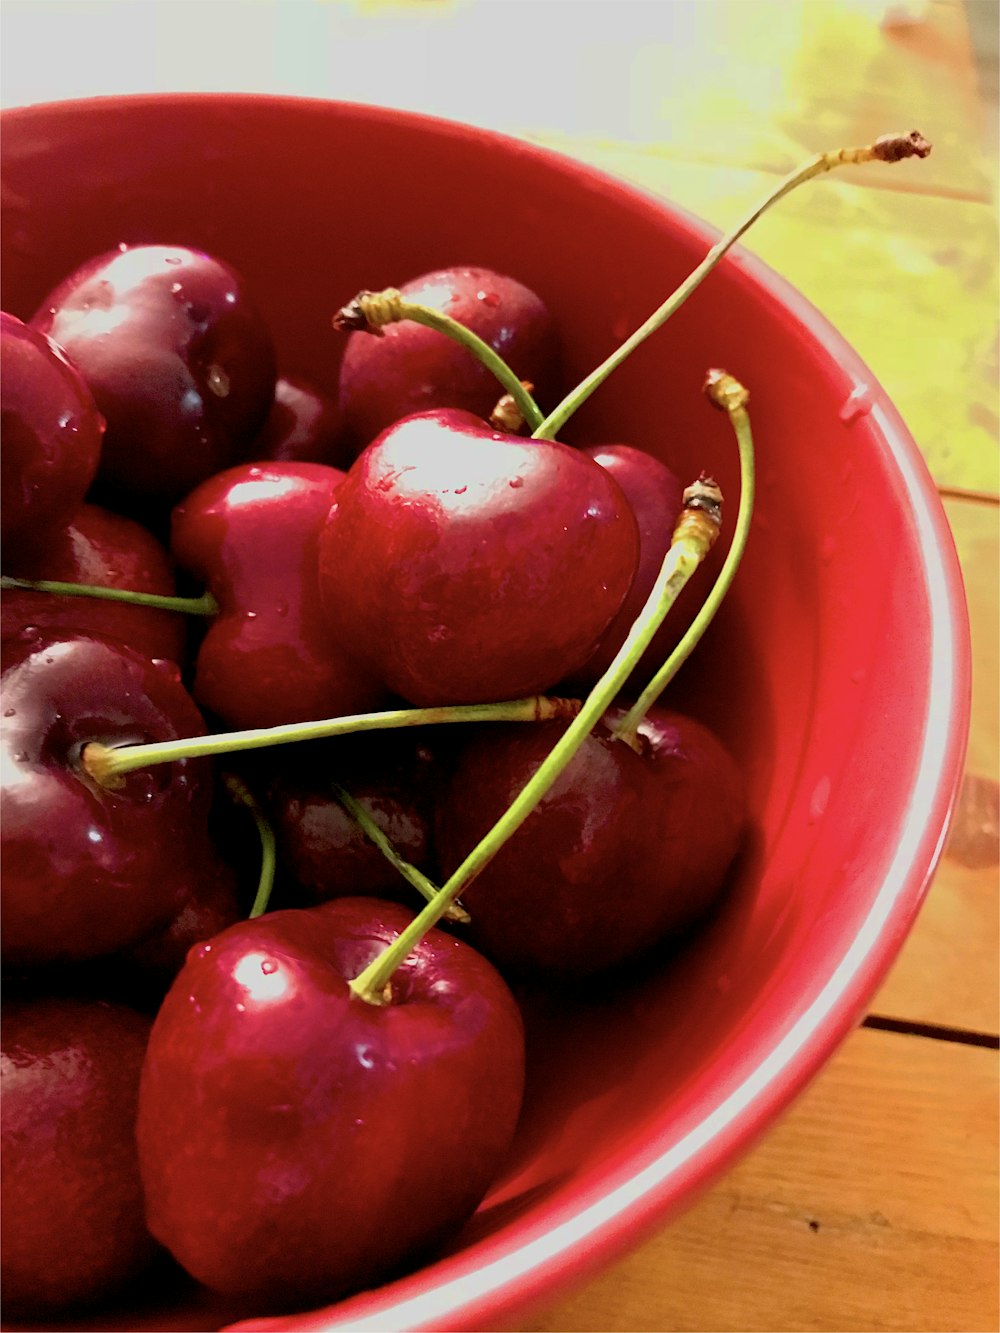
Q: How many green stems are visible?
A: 8